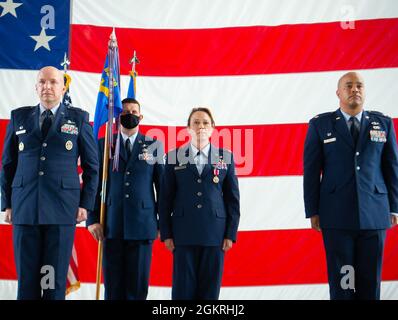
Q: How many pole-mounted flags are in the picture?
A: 3